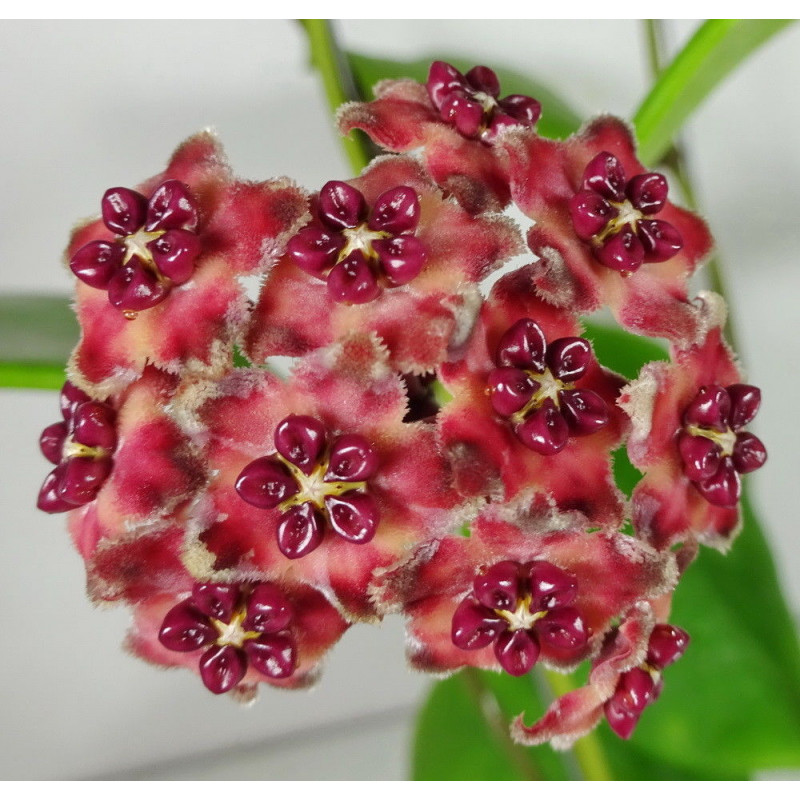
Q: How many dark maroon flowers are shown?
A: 11